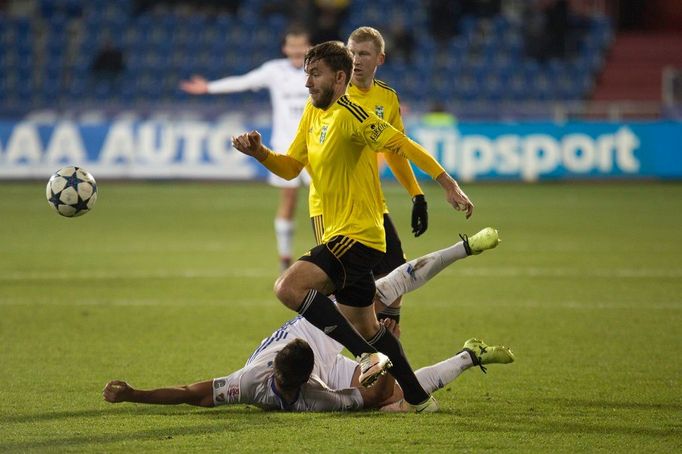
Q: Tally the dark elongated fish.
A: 0